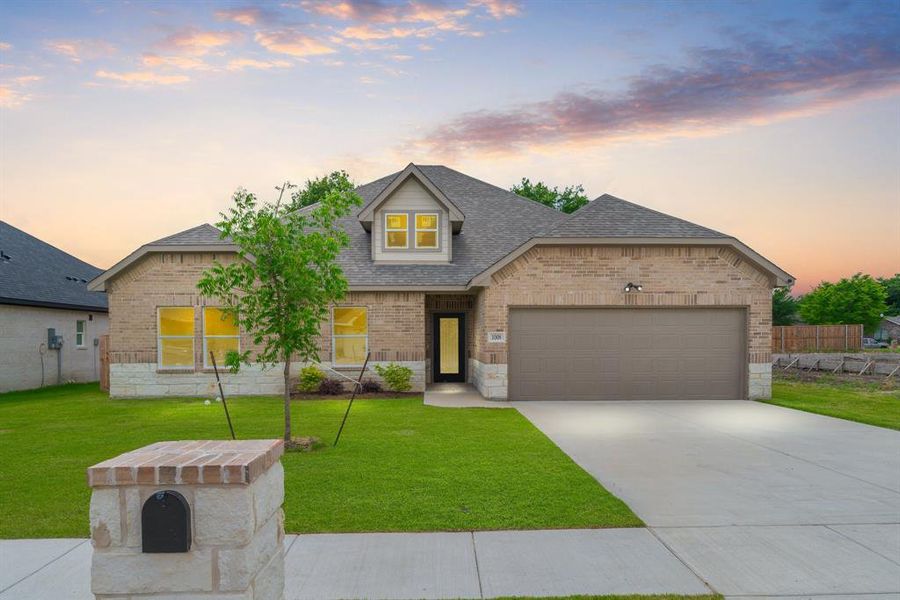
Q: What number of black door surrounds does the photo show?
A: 1